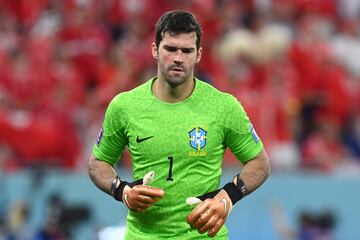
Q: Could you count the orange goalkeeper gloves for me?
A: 2